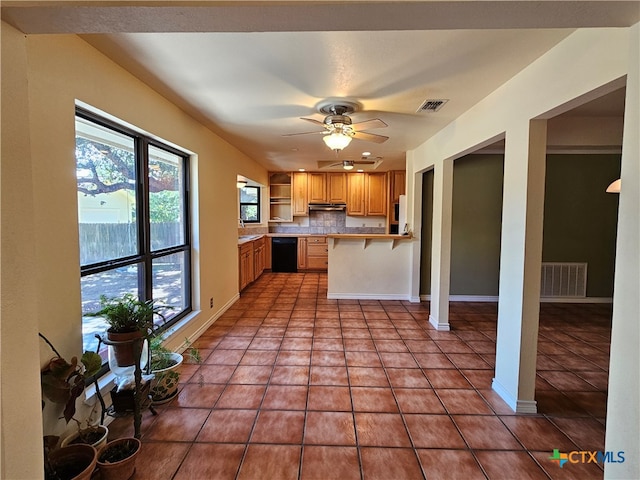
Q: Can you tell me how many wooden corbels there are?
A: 3